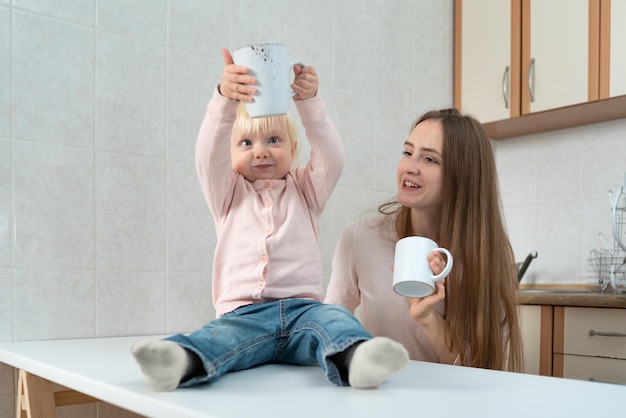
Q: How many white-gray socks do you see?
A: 2